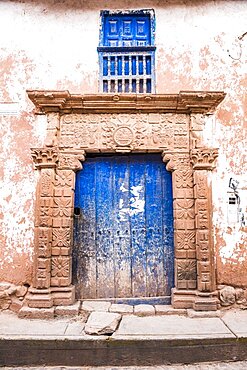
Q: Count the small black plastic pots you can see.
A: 0